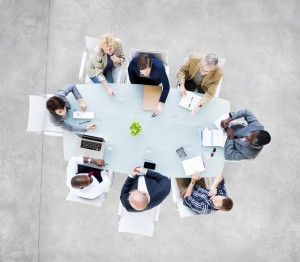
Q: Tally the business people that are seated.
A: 8